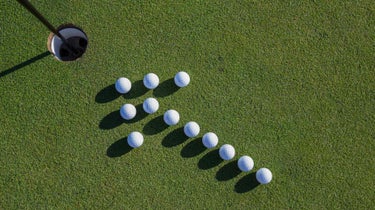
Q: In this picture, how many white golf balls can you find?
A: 12